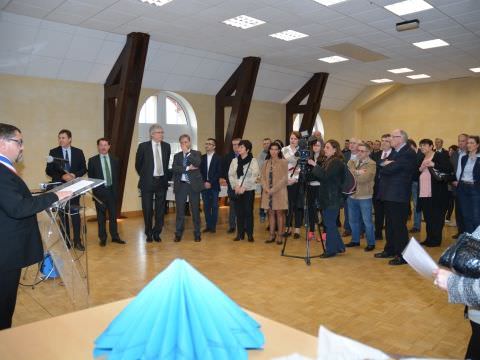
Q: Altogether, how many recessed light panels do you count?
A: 11